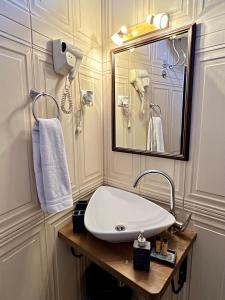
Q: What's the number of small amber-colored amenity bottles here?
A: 2